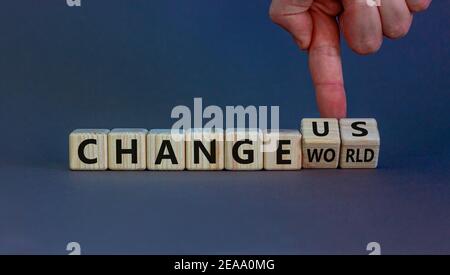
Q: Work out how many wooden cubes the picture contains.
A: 8